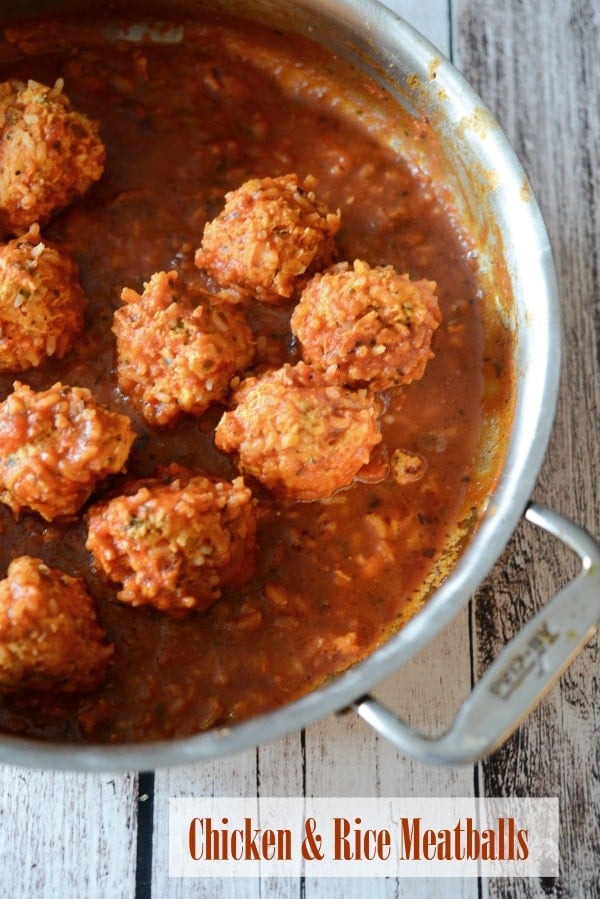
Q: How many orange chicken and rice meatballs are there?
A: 9